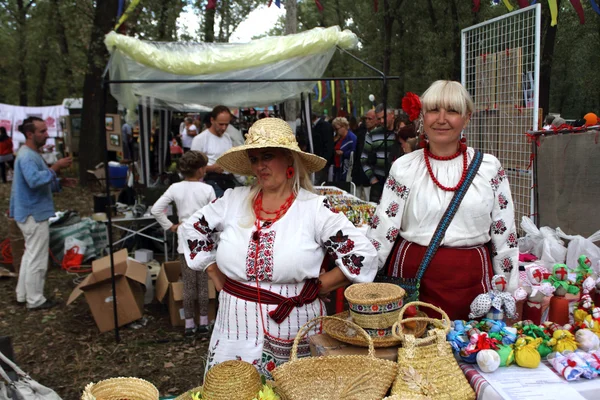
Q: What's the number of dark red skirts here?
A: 1